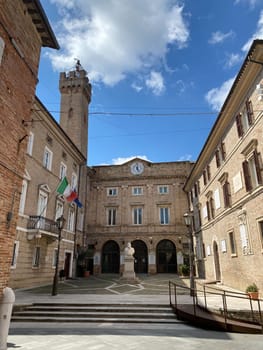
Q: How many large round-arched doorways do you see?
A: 3